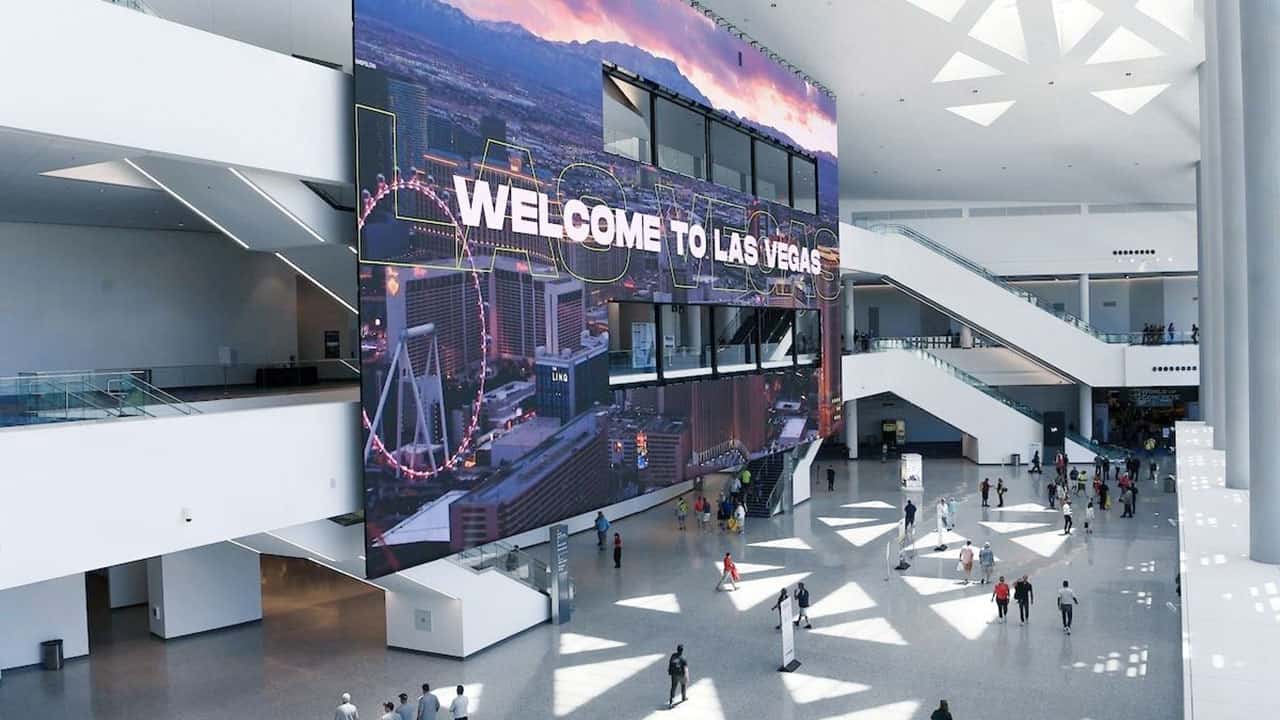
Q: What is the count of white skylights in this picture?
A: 8